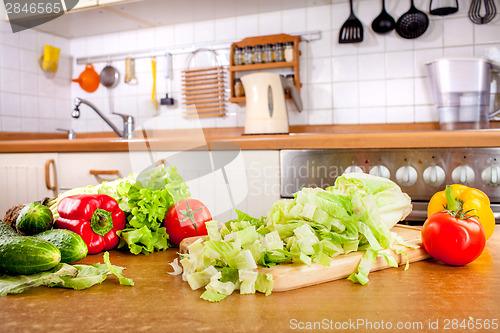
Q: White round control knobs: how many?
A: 6